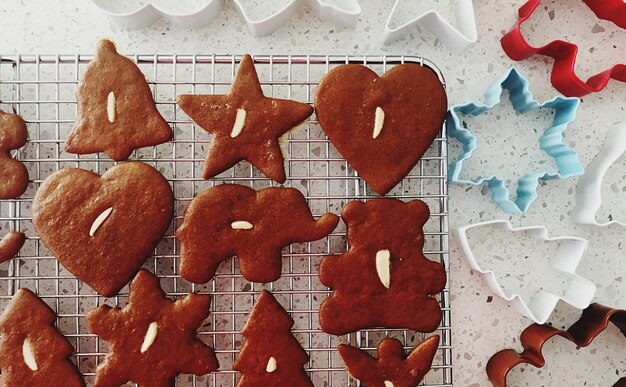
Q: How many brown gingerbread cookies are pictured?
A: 12